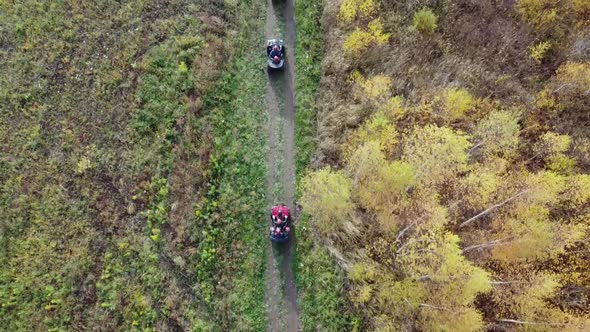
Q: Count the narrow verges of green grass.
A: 2